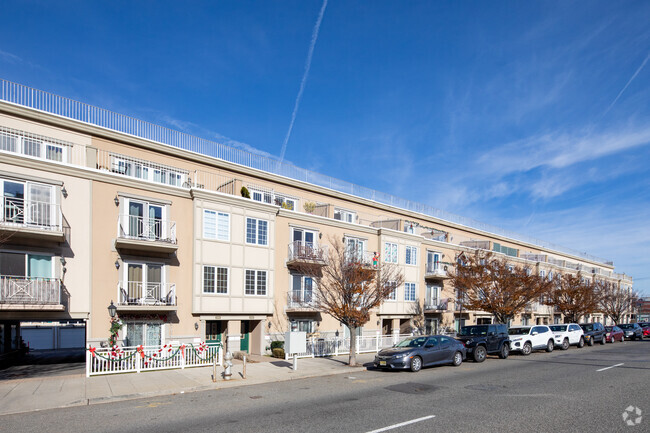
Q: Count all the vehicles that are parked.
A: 8